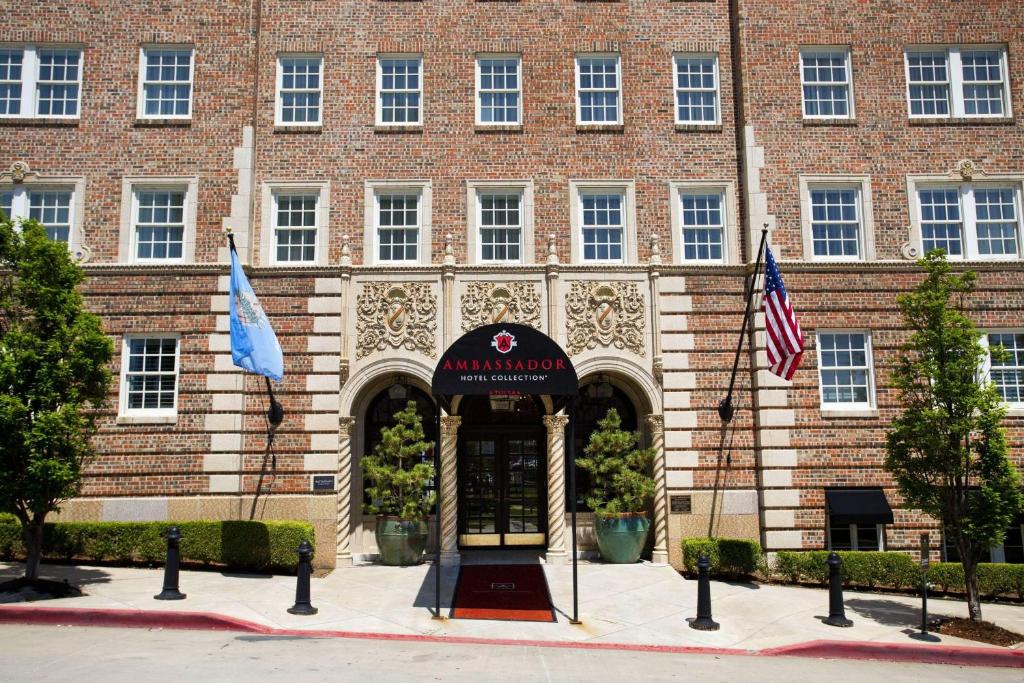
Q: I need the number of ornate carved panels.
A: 3